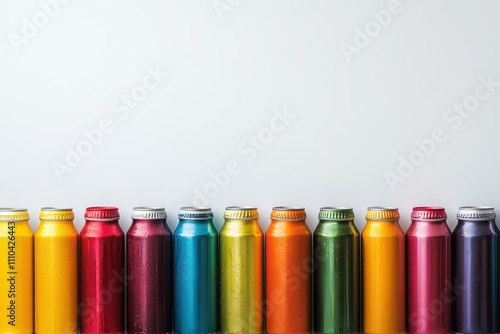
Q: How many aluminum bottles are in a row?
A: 11